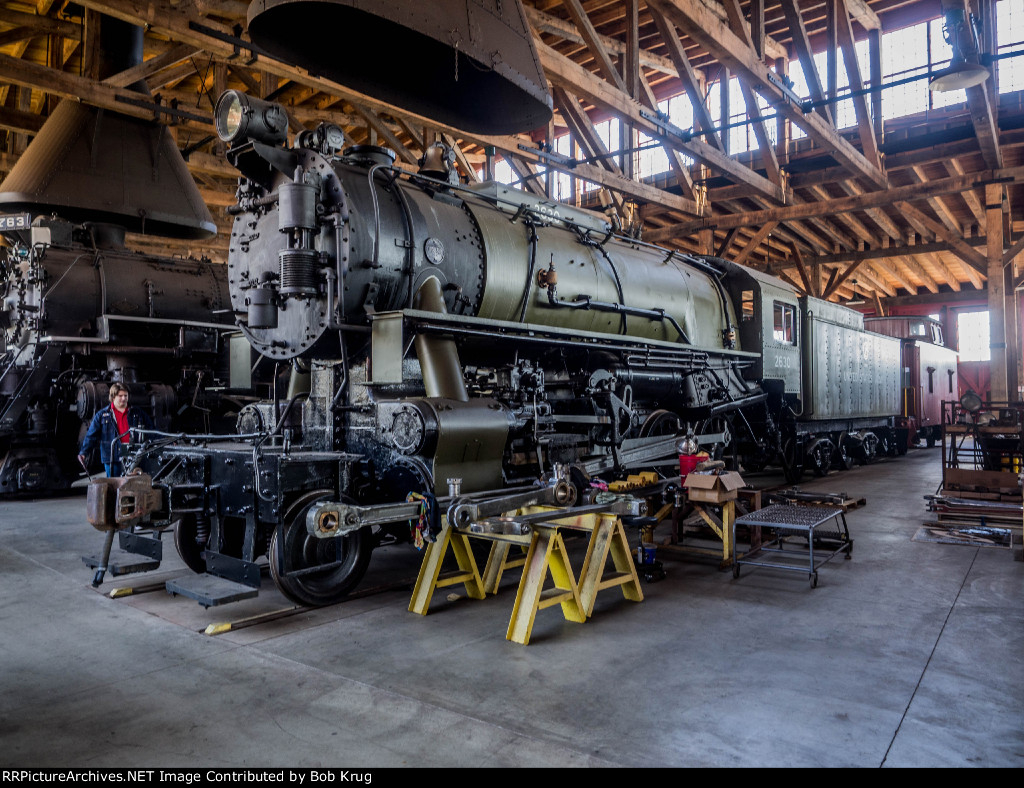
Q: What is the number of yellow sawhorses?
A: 2